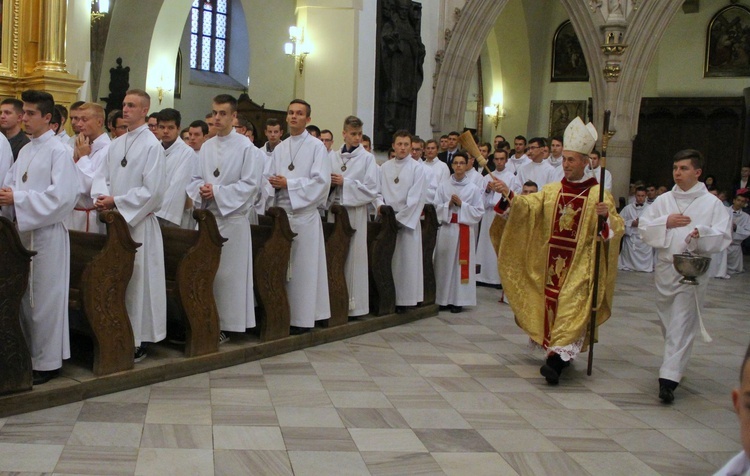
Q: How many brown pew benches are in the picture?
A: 7